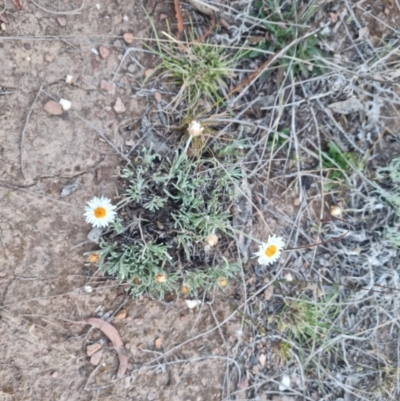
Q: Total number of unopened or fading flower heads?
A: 7